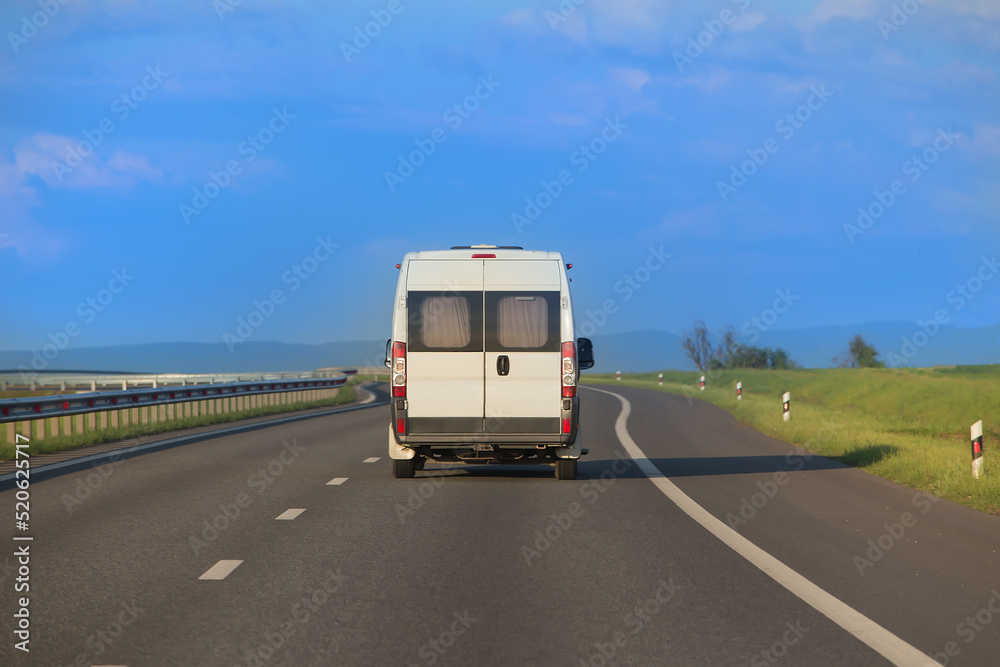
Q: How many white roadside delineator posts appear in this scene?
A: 6